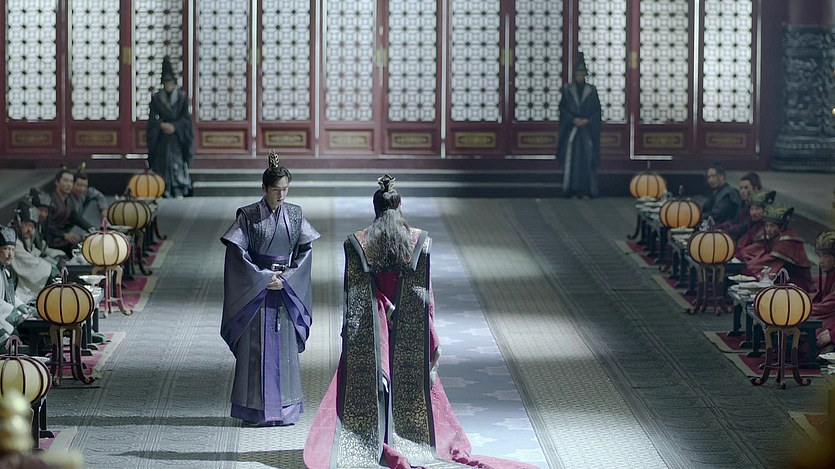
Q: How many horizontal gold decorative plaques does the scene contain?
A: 12